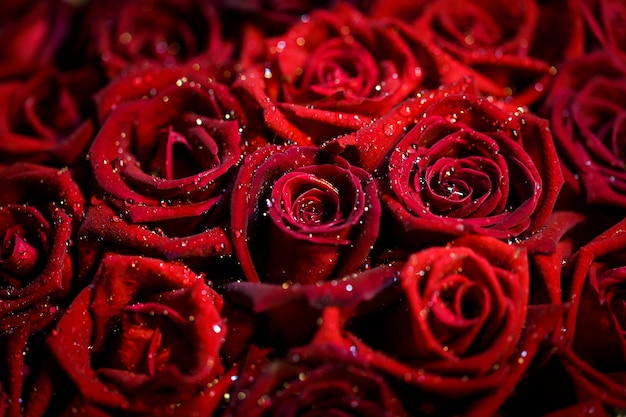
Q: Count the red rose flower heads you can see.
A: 15